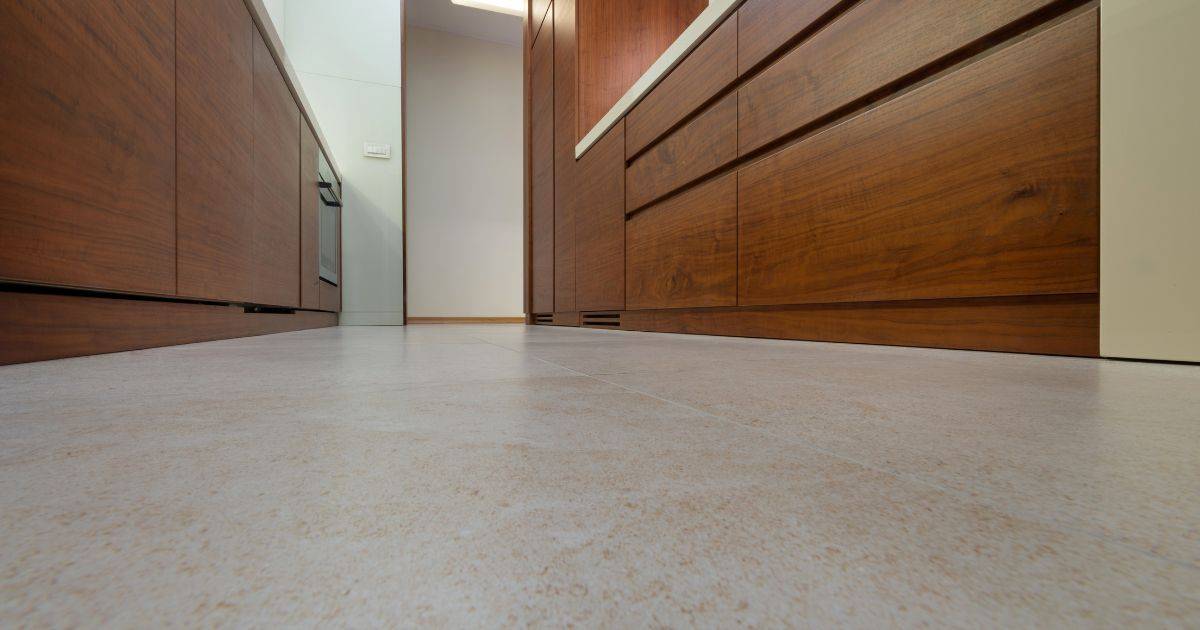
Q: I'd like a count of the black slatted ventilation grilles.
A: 2